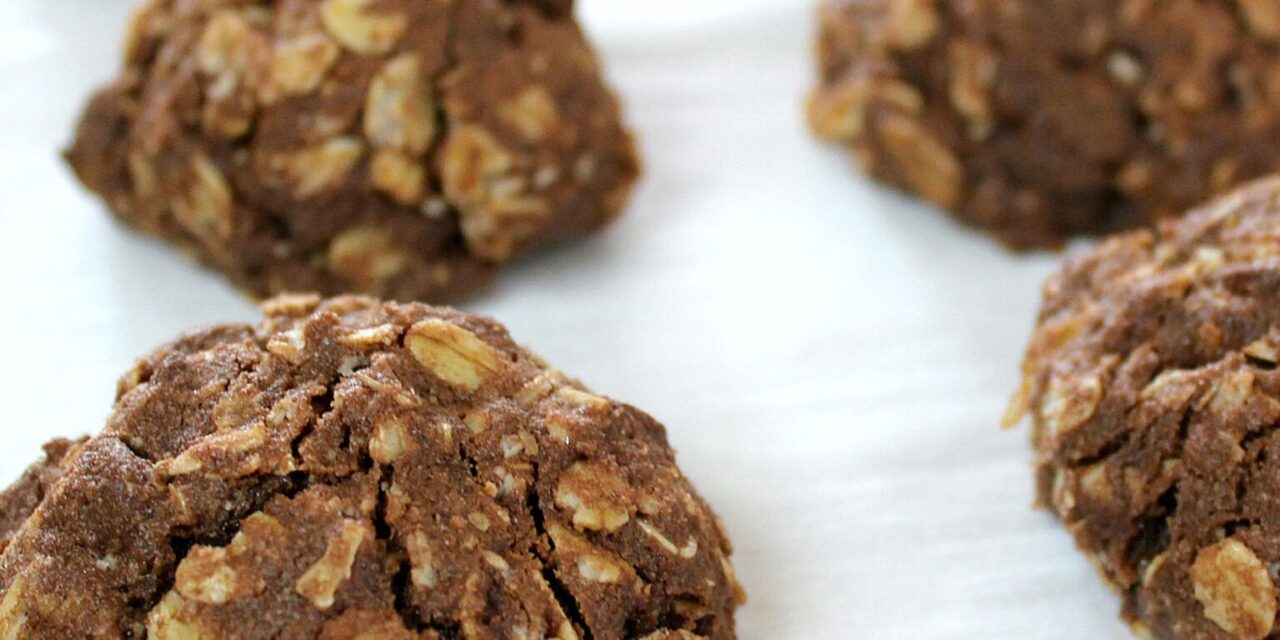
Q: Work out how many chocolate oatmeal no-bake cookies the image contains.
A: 4